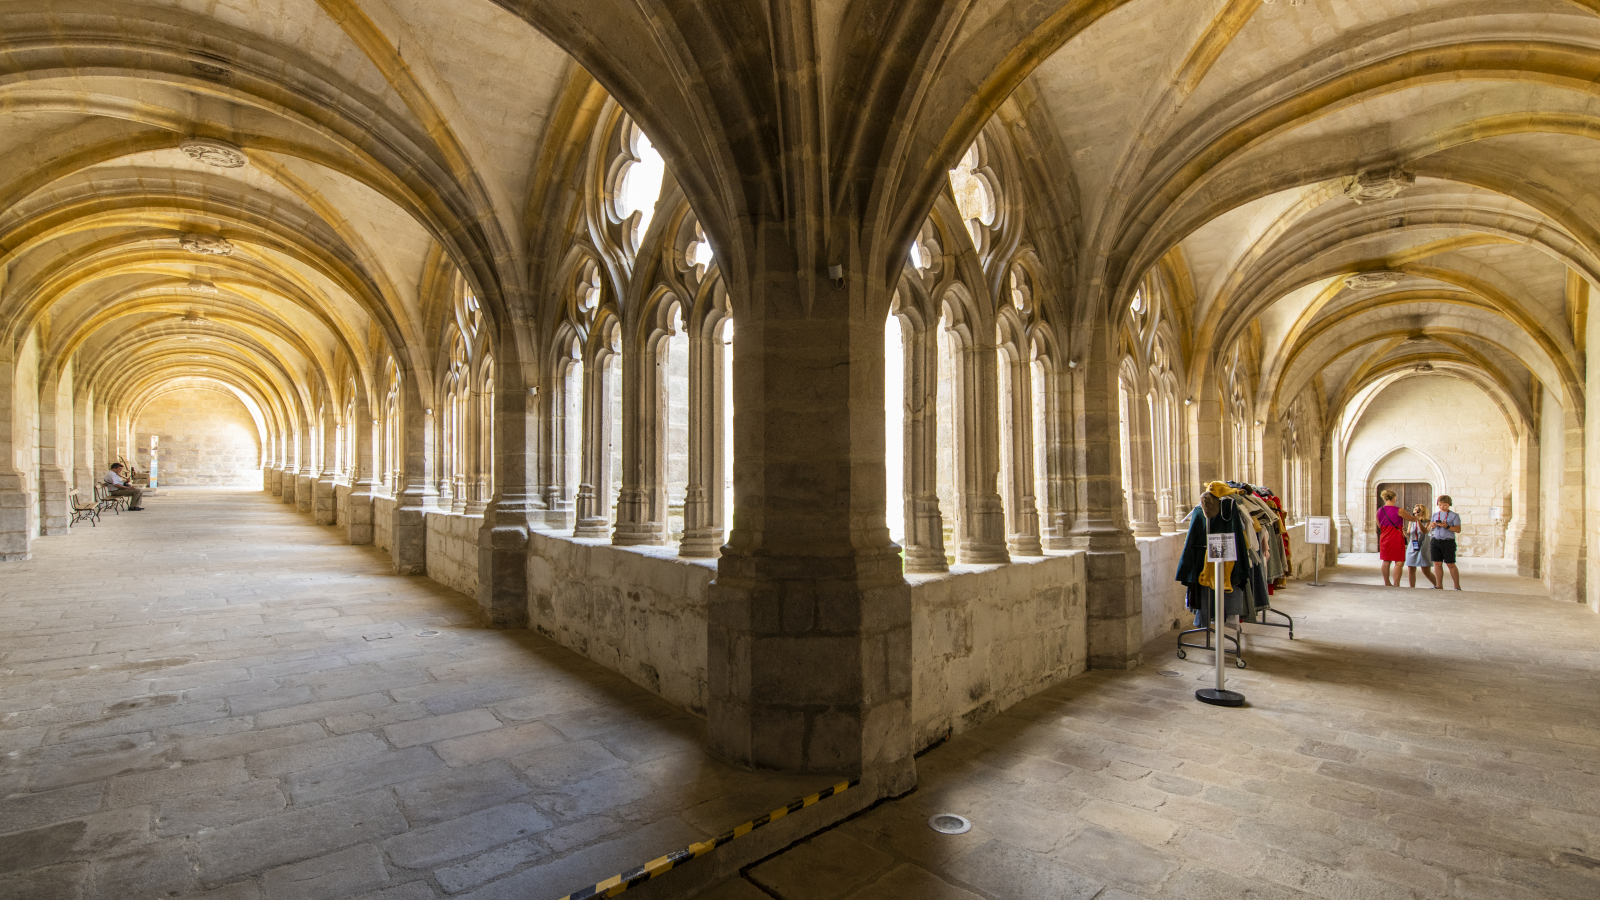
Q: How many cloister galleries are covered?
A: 2